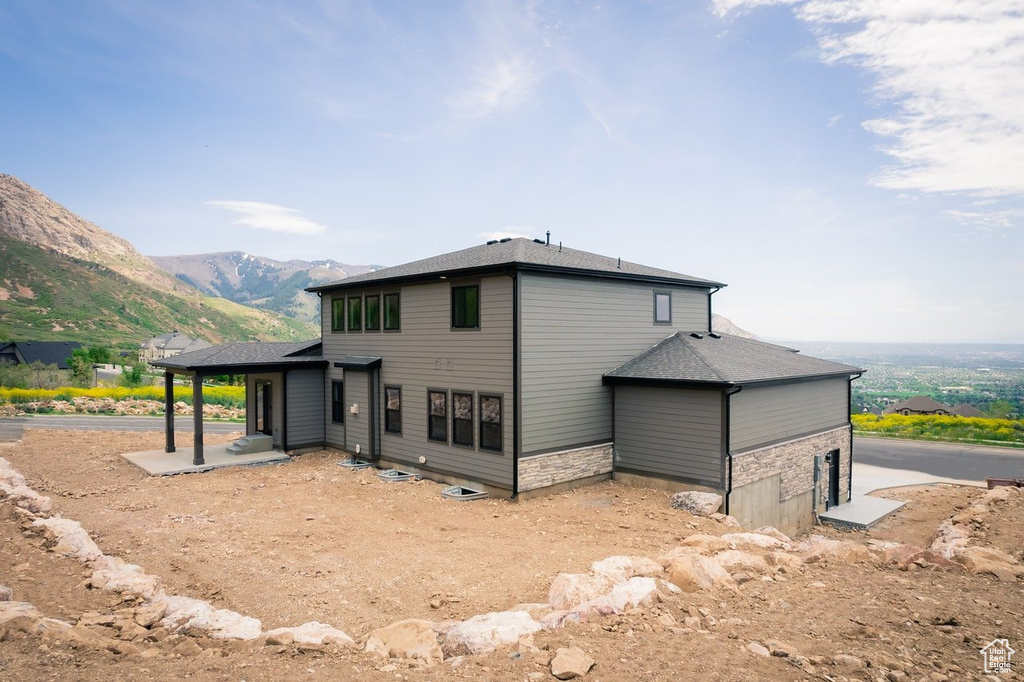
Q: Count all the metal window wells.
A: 3